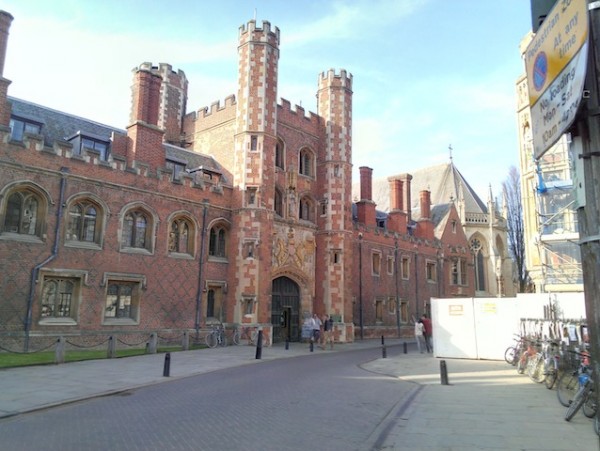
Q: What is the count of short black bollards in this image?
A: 8